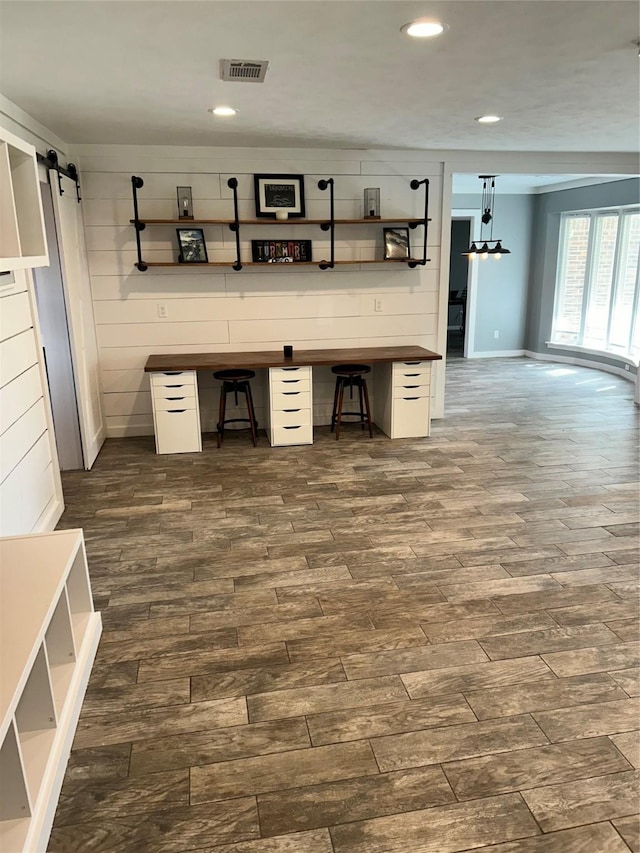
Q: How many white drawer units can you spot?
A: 3